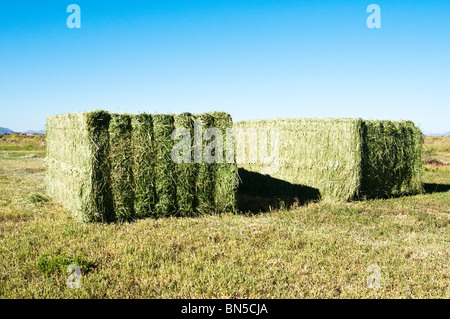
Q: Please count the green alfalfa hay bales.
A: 2